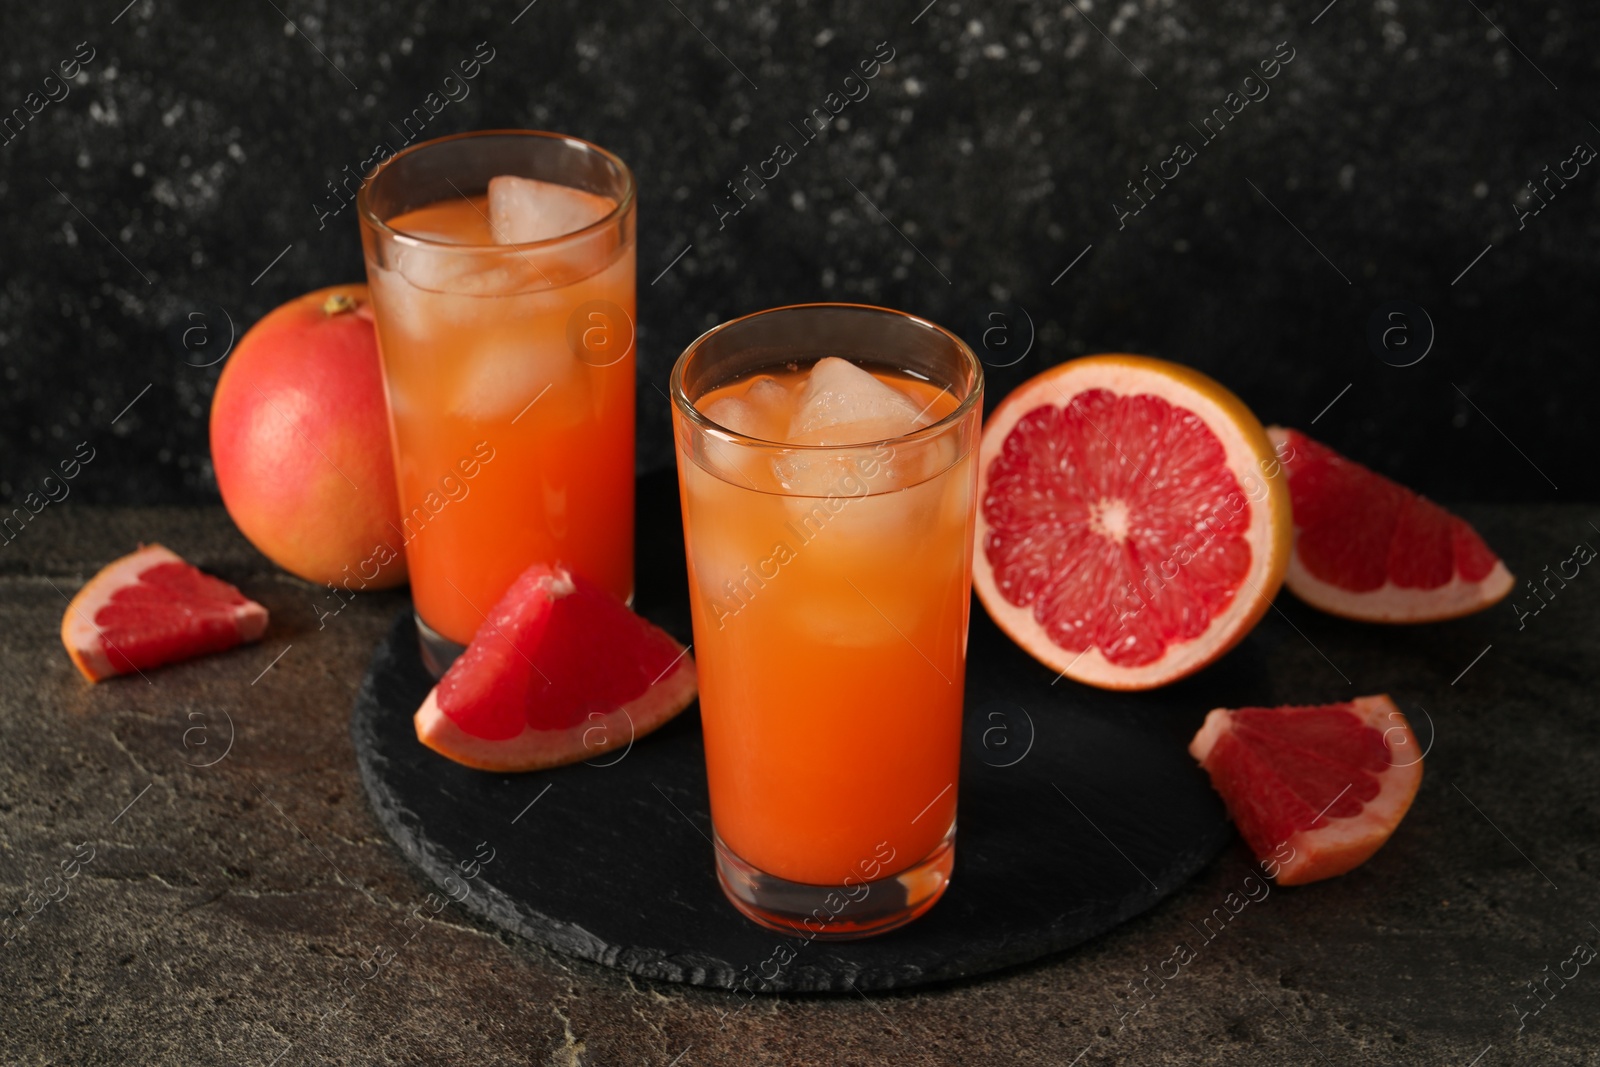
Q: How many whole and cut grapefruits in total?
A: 6